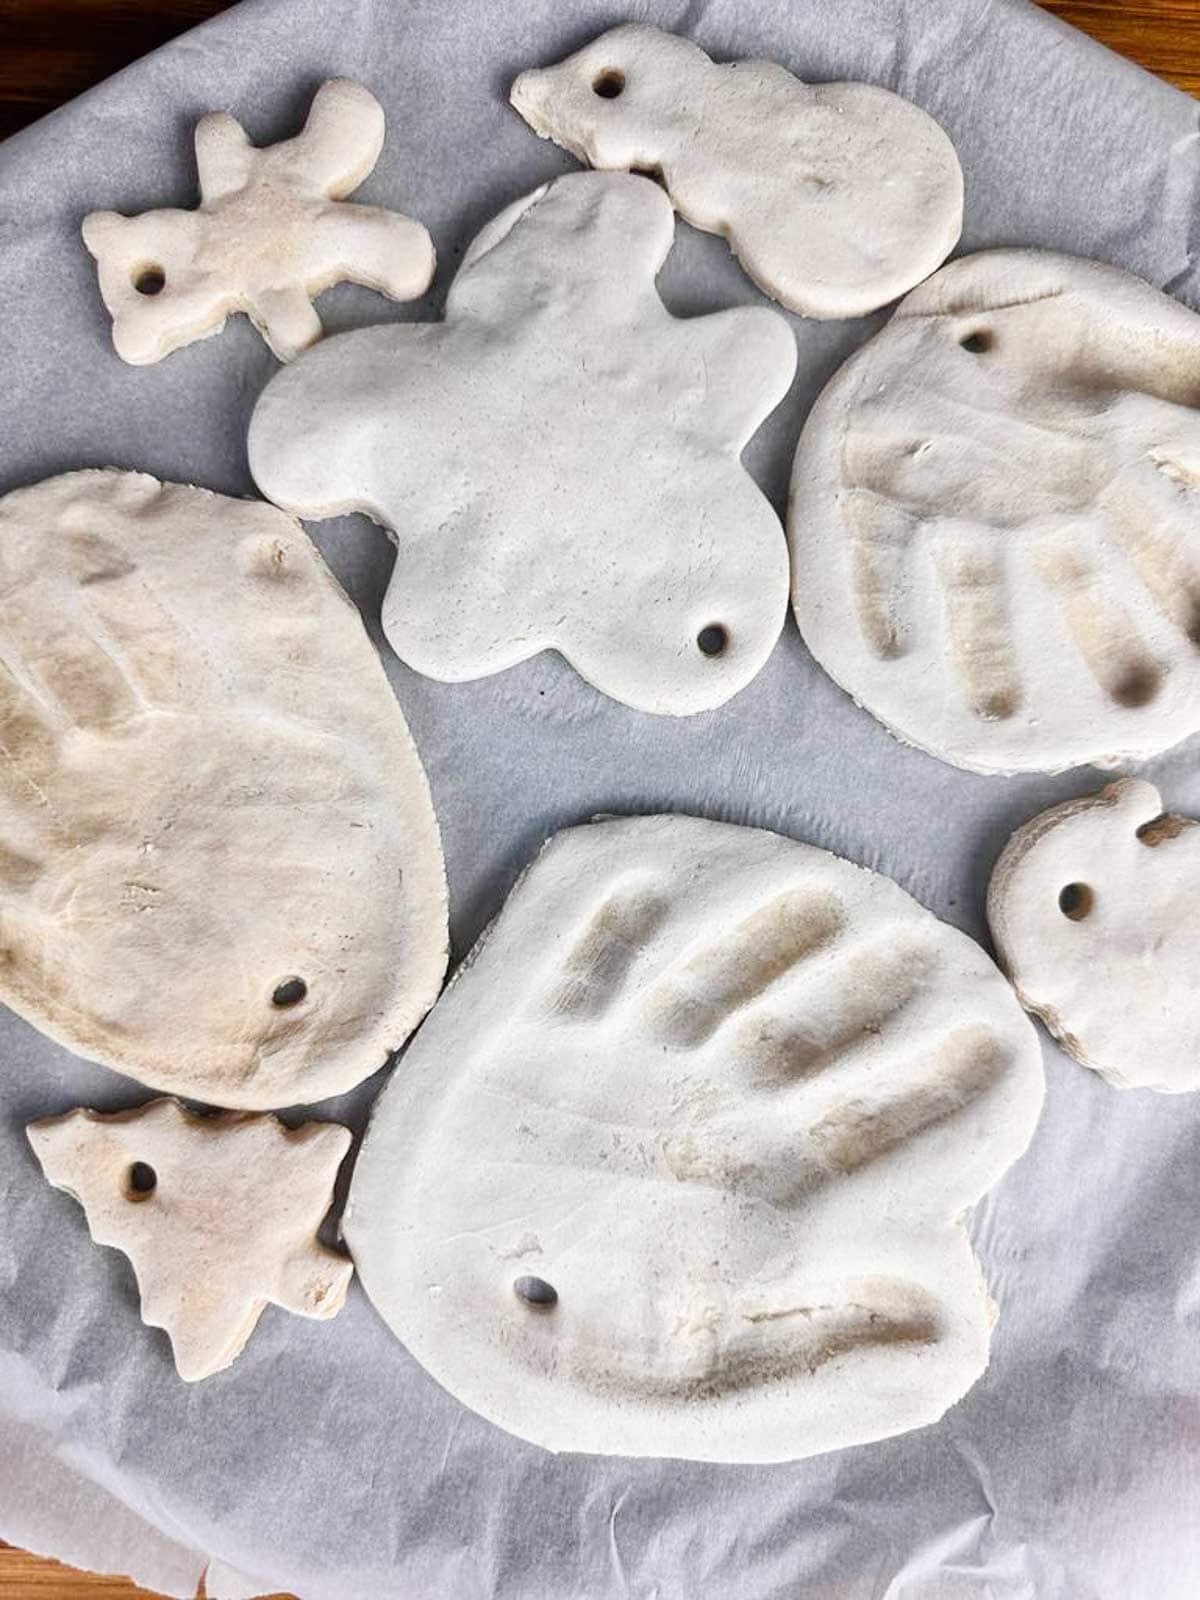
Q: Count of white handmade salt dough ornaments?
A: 8